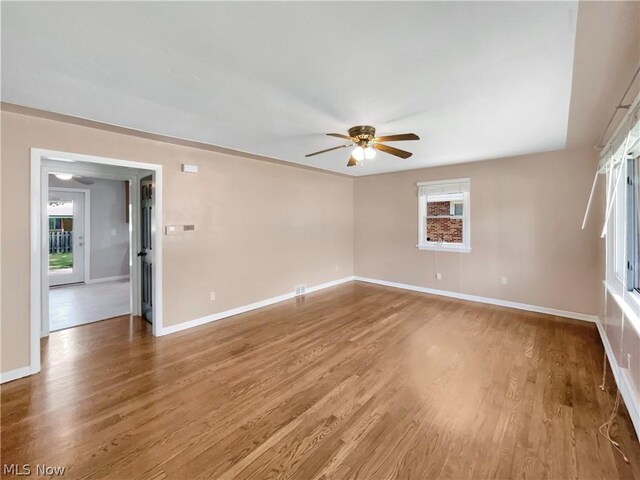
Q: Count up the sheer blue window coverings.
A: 0